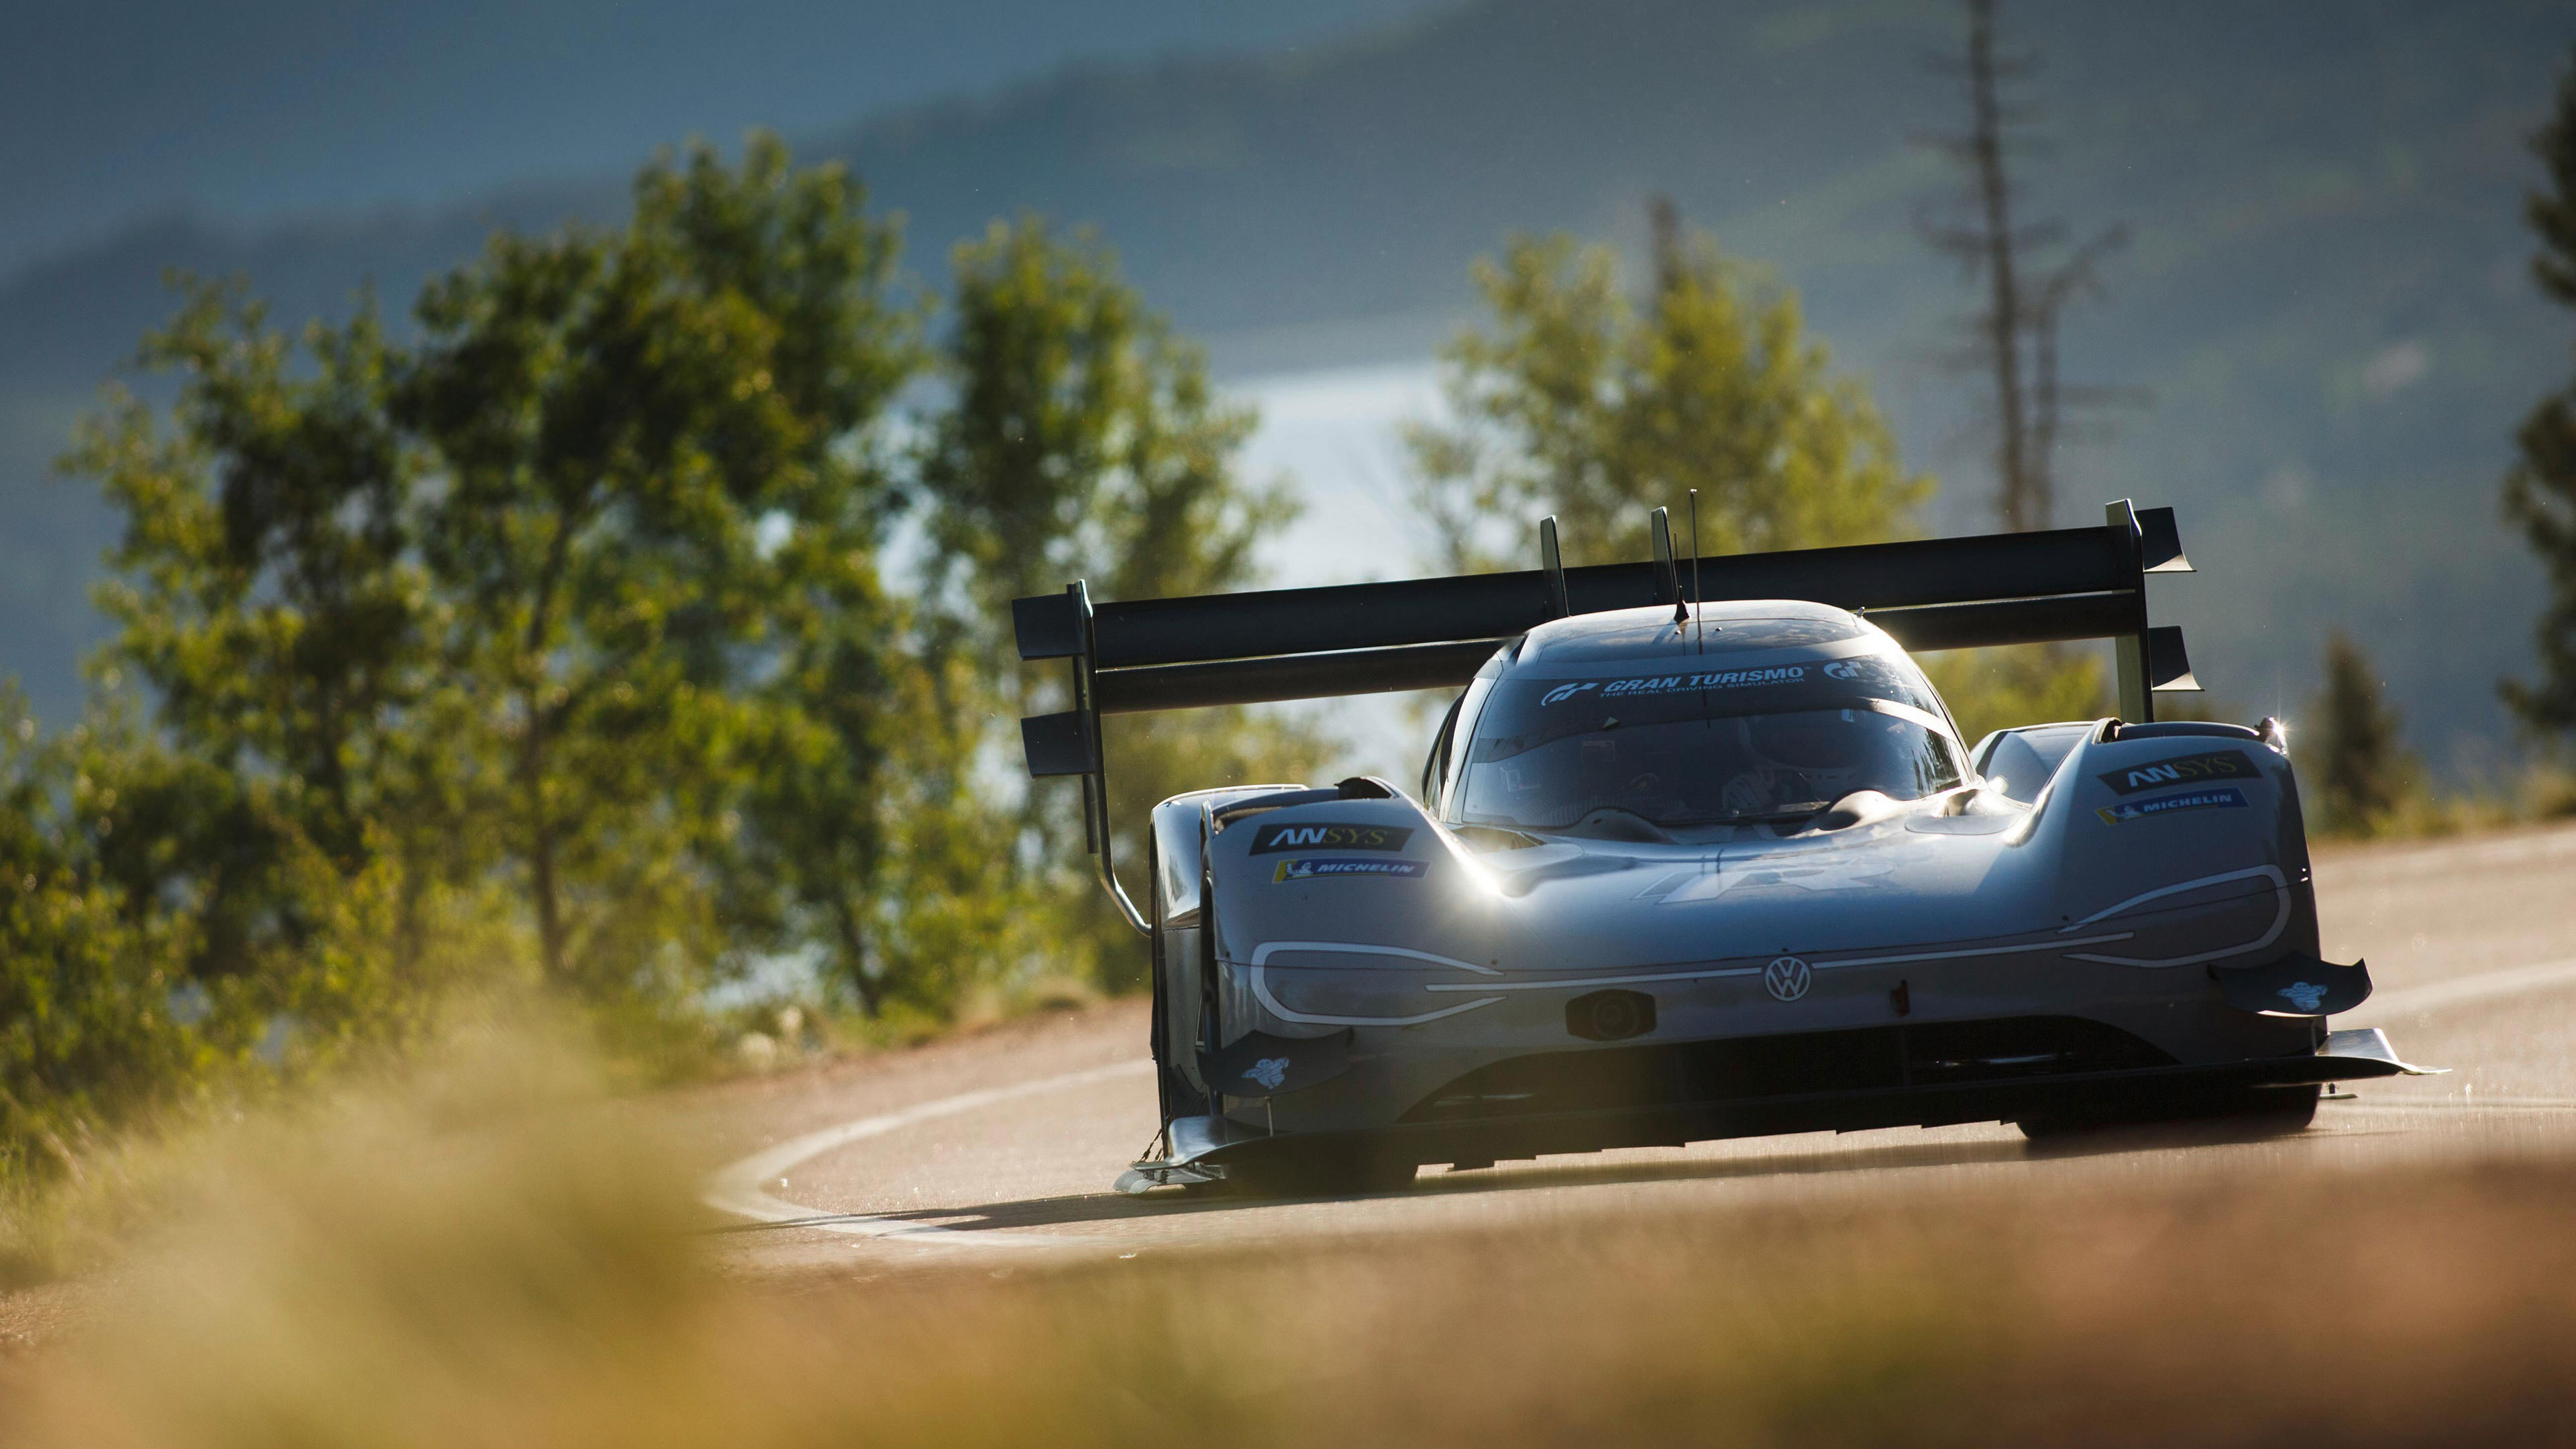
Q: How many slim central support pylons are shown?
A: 2